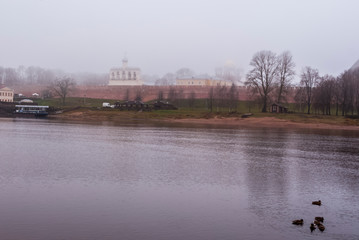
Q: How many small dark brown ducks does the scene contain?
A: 5